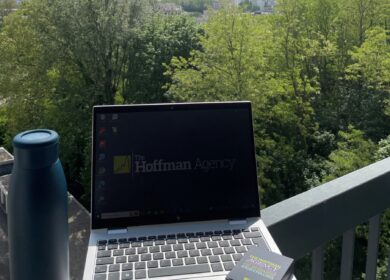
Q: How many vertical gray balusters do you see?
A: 3